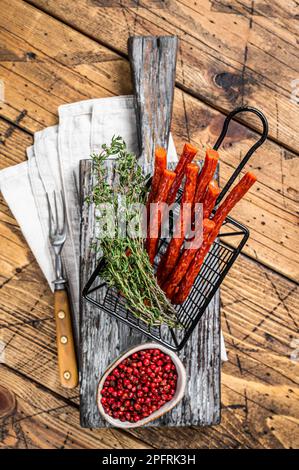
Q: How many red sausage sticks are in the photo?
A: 8